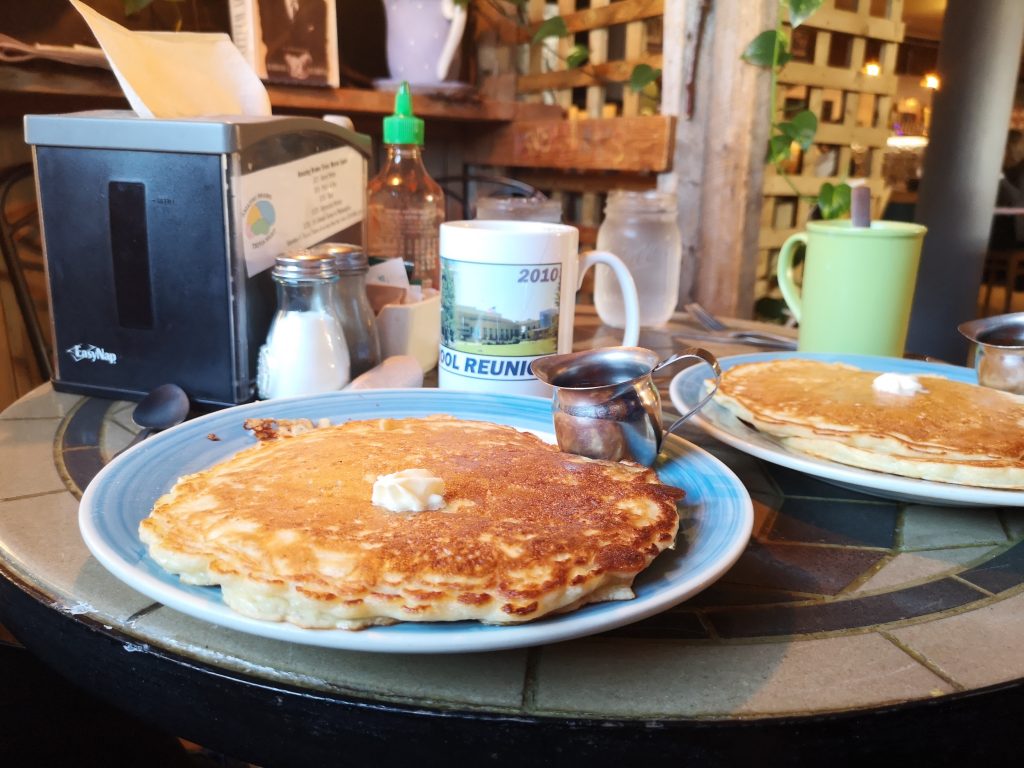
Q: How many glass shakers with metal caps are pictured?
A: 2